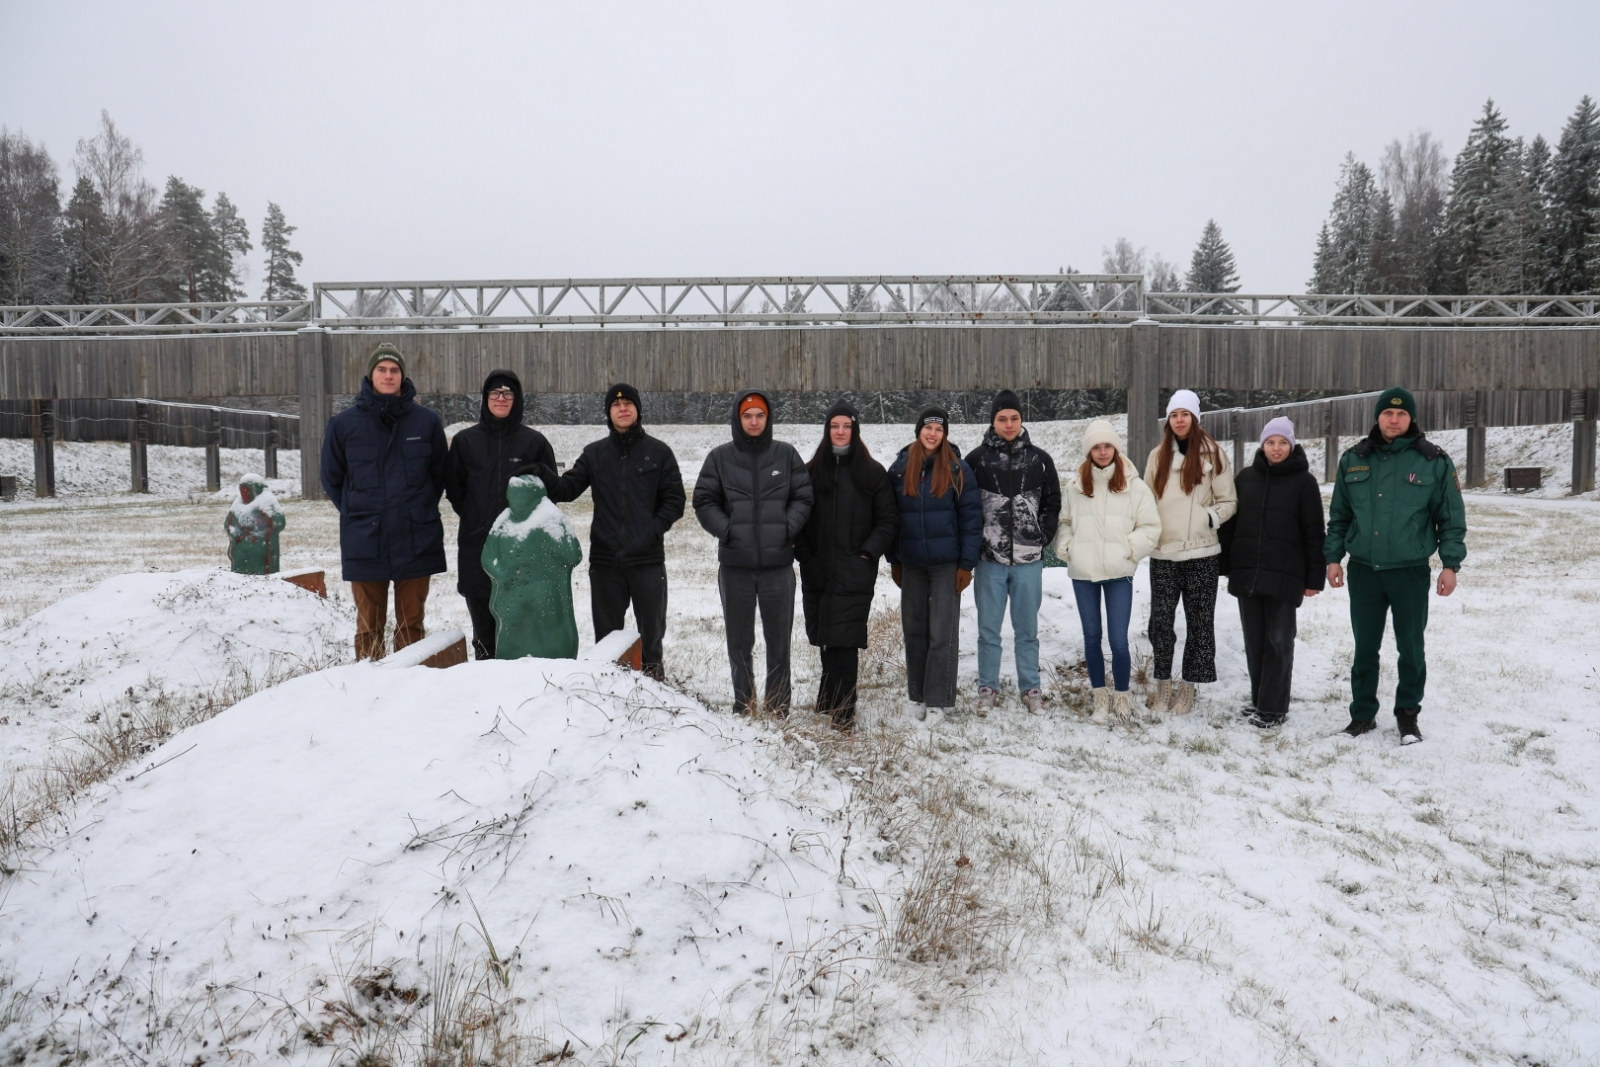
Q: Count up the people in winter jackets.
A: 11